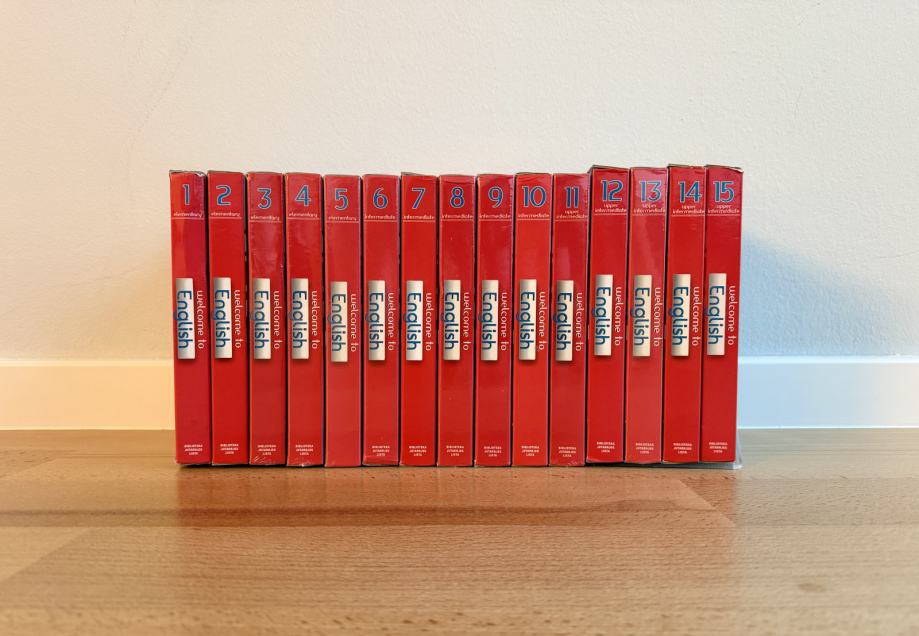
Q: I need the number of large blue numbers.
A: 15